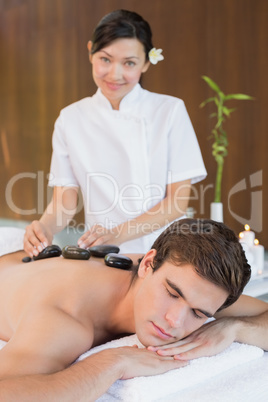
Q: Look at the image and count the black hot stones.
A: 5